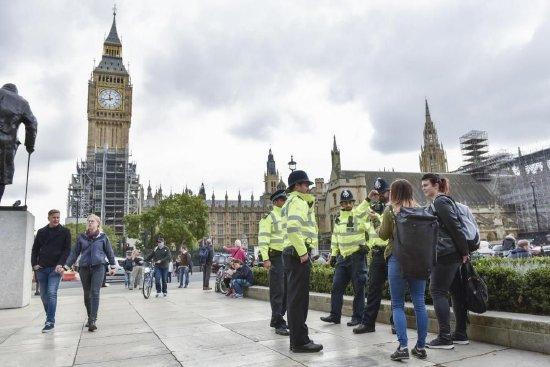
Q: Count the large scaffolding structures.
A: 2